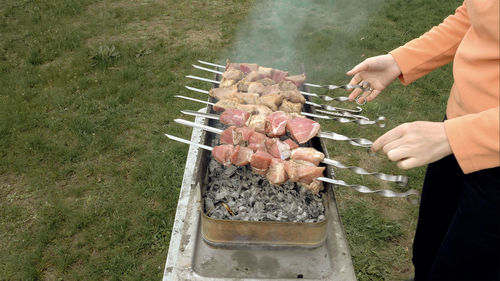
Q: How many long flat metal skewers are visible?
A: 8